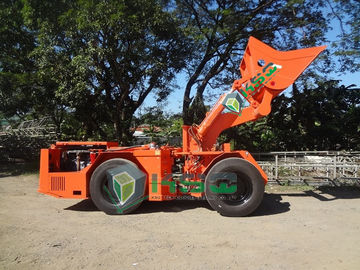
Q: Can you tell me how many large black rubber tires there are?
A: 2